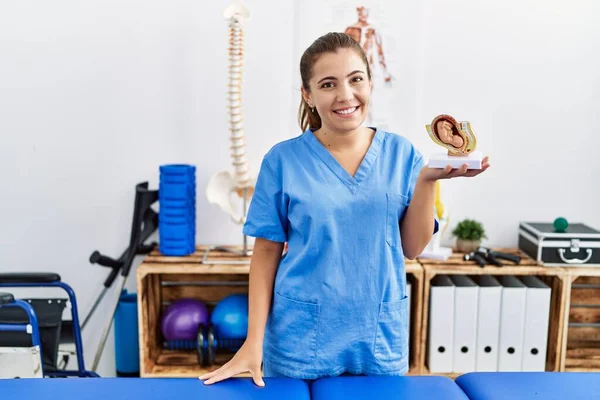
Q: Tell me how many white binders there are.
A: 5